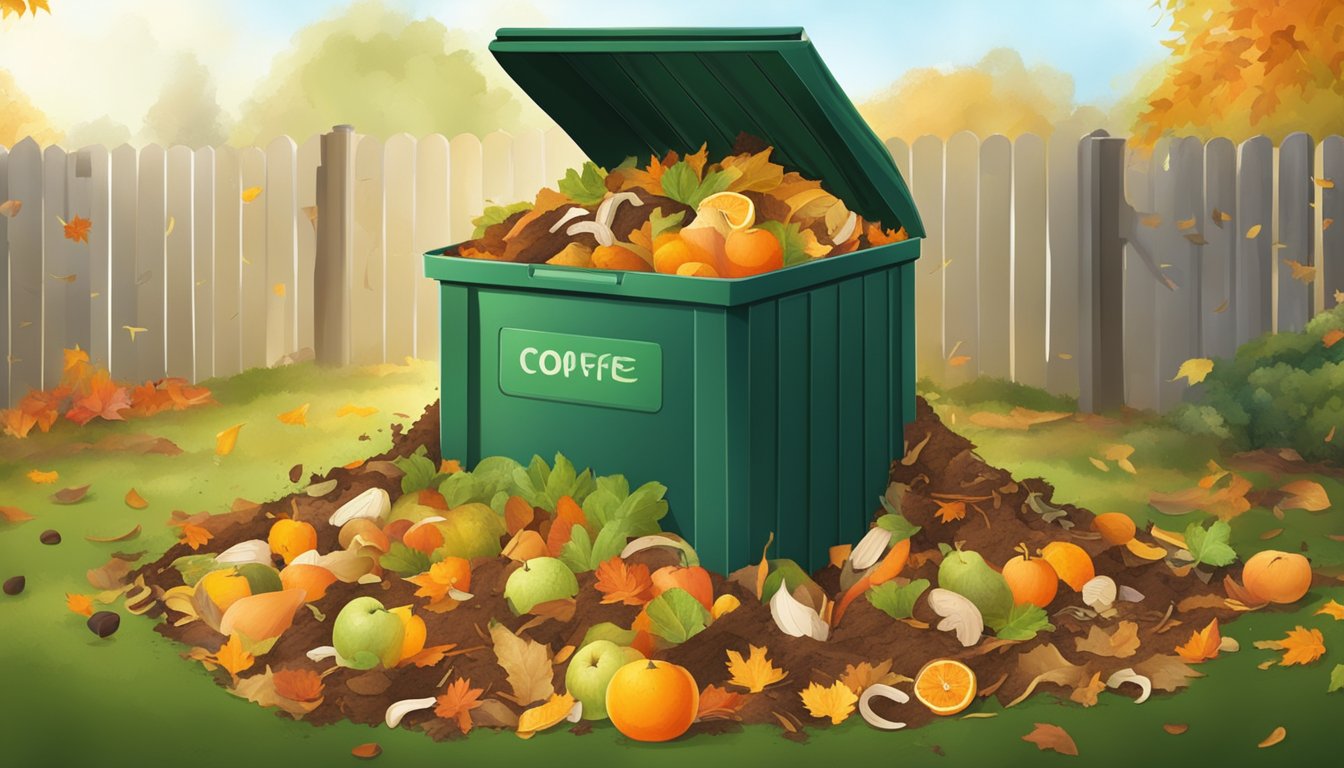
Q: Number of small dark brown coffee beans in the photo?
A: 3